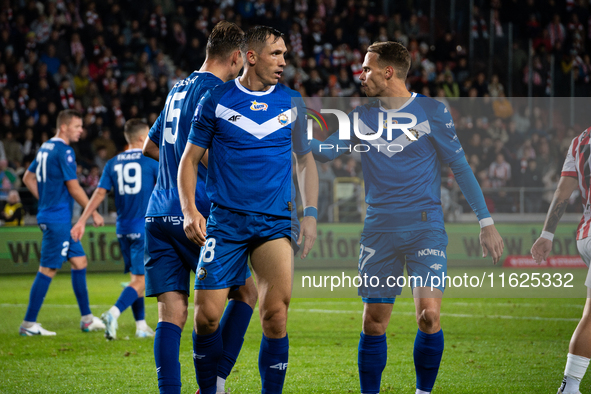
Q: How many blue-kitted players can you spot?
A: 5